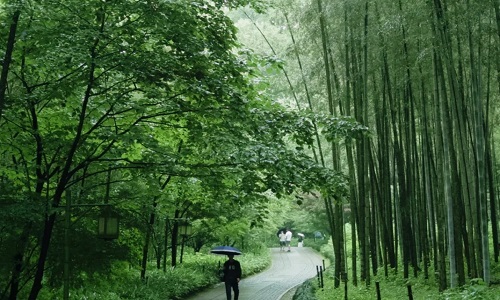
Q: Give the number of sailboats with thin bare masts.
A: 0